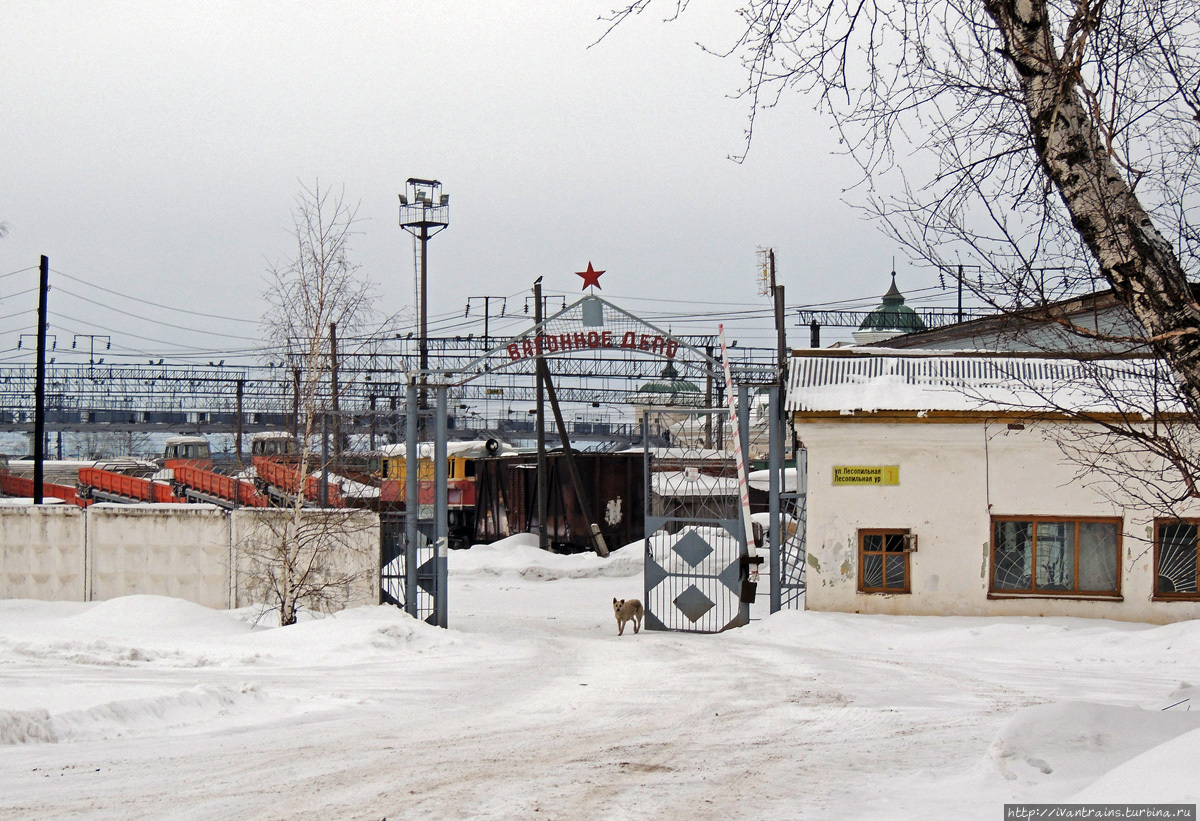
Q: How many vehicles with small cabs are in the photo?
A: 2